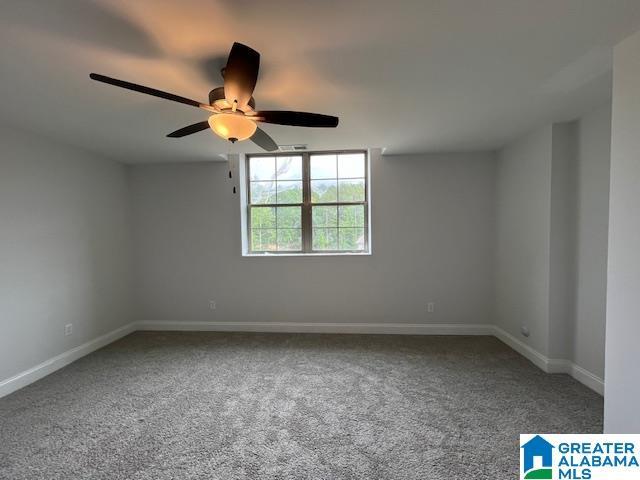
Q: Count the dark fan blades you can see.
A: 5